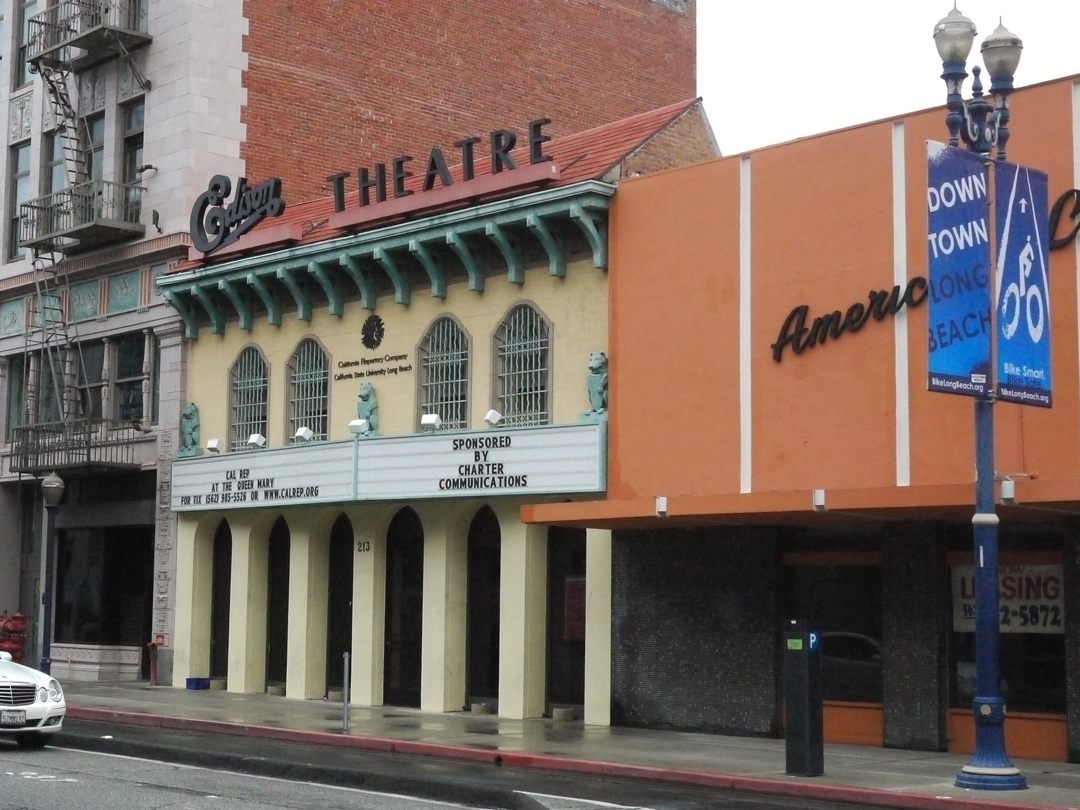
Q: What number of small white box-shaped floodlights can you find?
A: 6